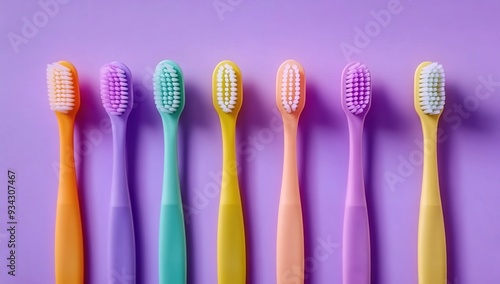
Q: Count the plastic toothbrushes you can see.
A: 7